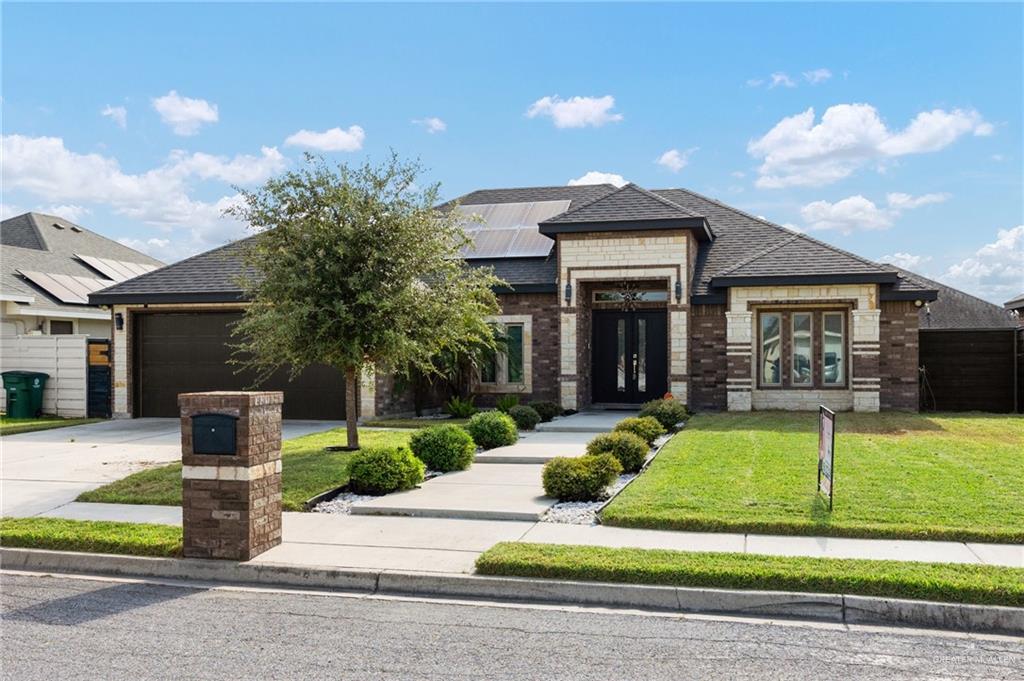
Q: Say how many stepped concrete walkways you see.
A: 1